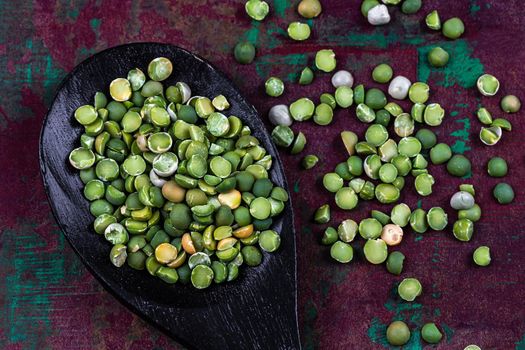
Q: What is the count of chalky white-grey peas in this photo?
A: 5